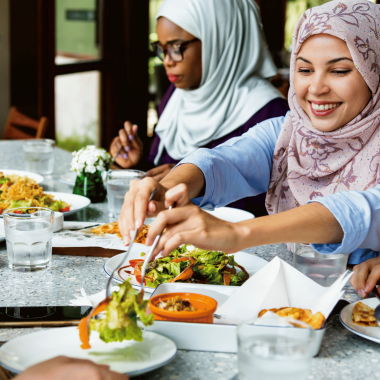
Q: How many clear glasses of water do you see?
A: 5